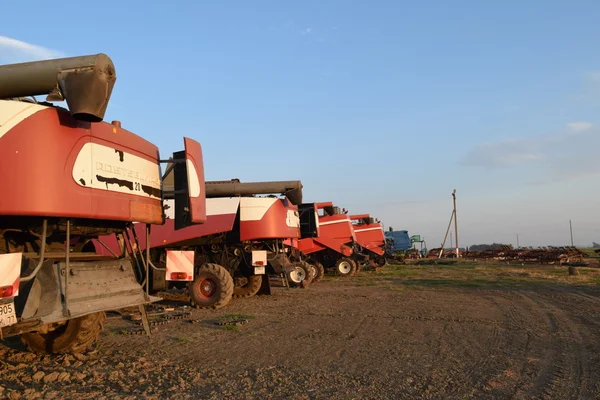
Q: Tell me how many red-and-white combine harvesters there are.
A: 4